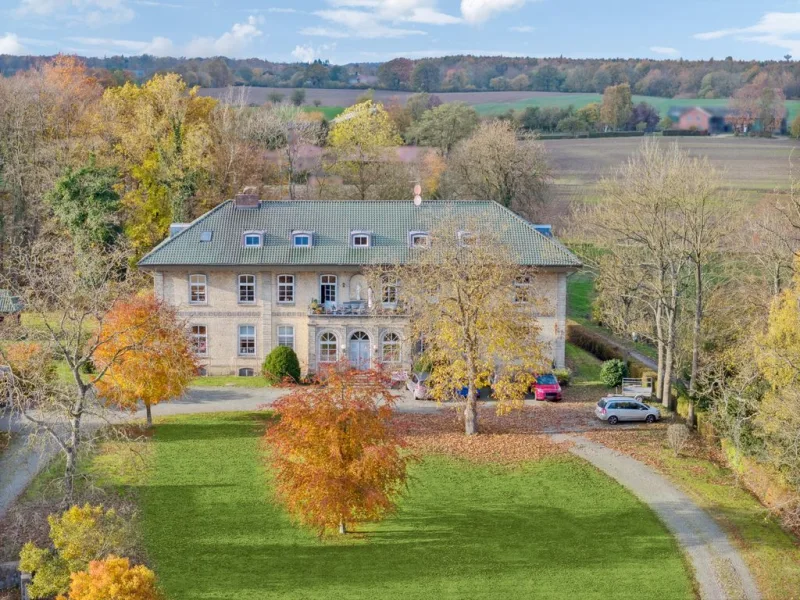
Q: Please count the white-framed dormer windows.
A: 5